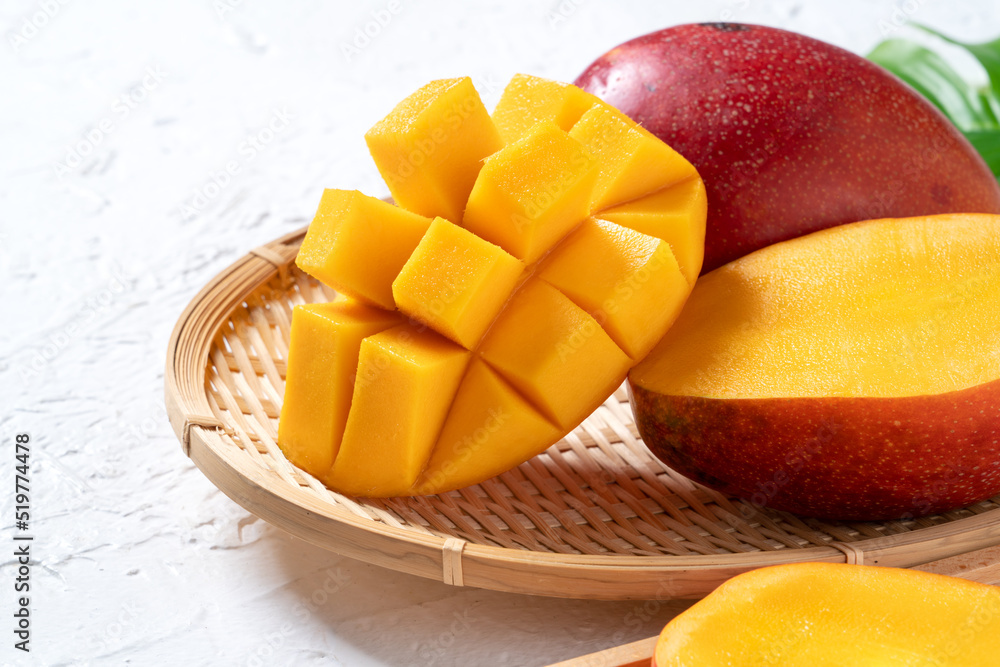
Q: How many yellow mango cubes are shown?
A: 12